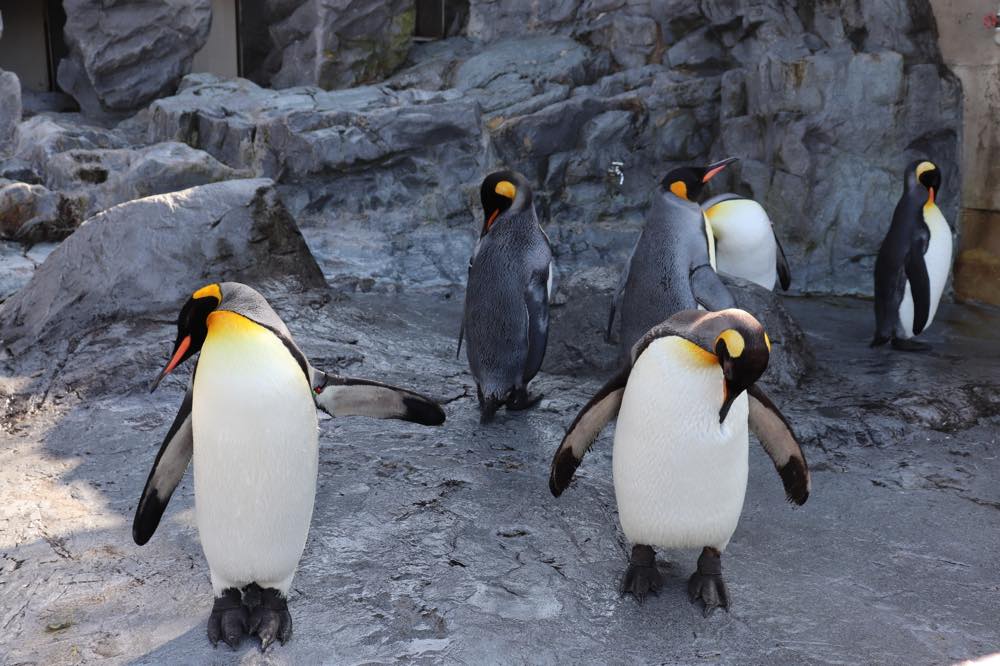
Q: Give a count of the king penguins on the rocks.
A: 6